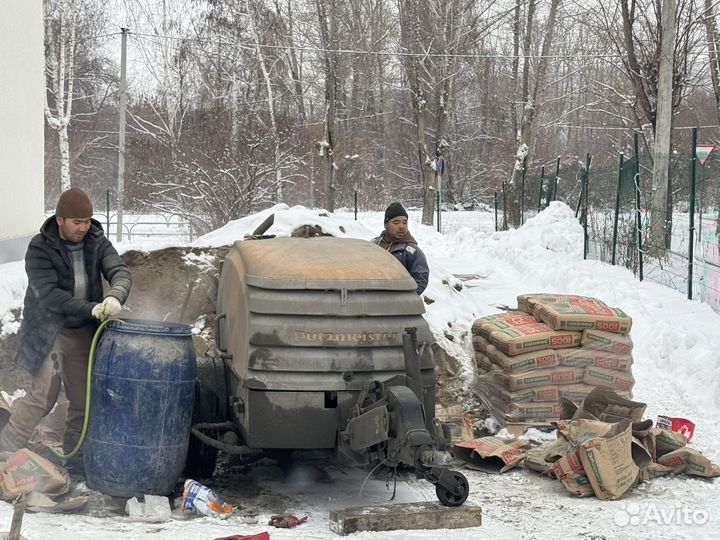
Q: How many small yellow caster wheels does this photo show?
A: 0